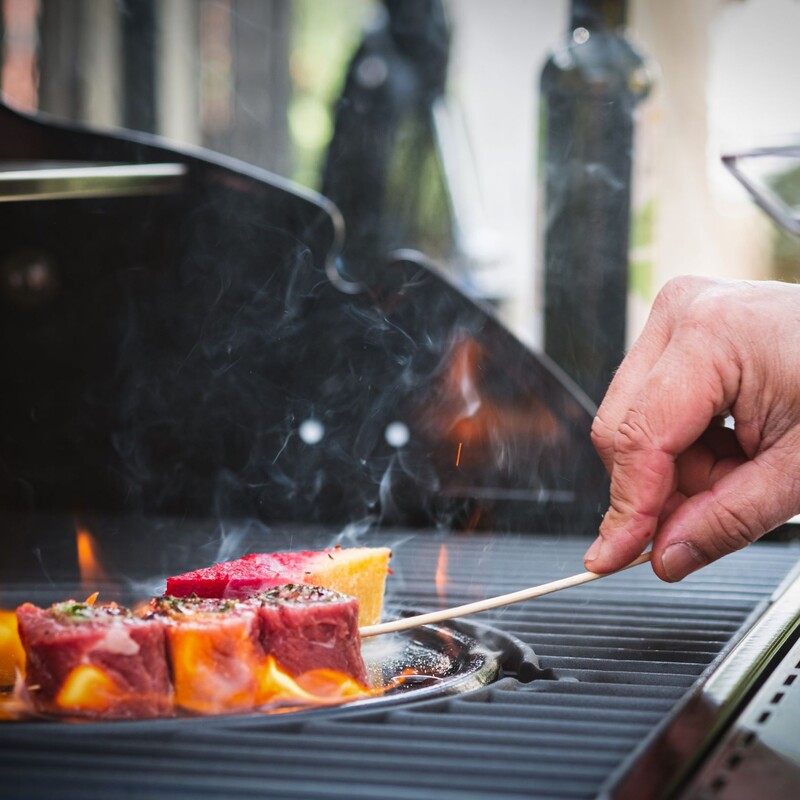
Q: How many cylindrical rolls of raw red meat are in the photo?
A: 3